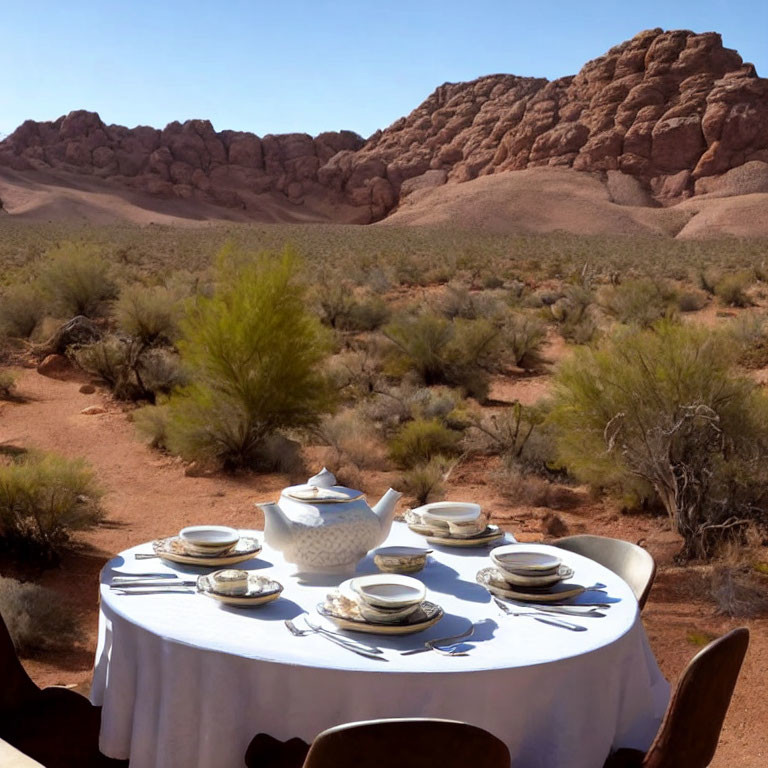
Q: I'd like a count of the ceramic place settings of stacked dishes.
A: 5